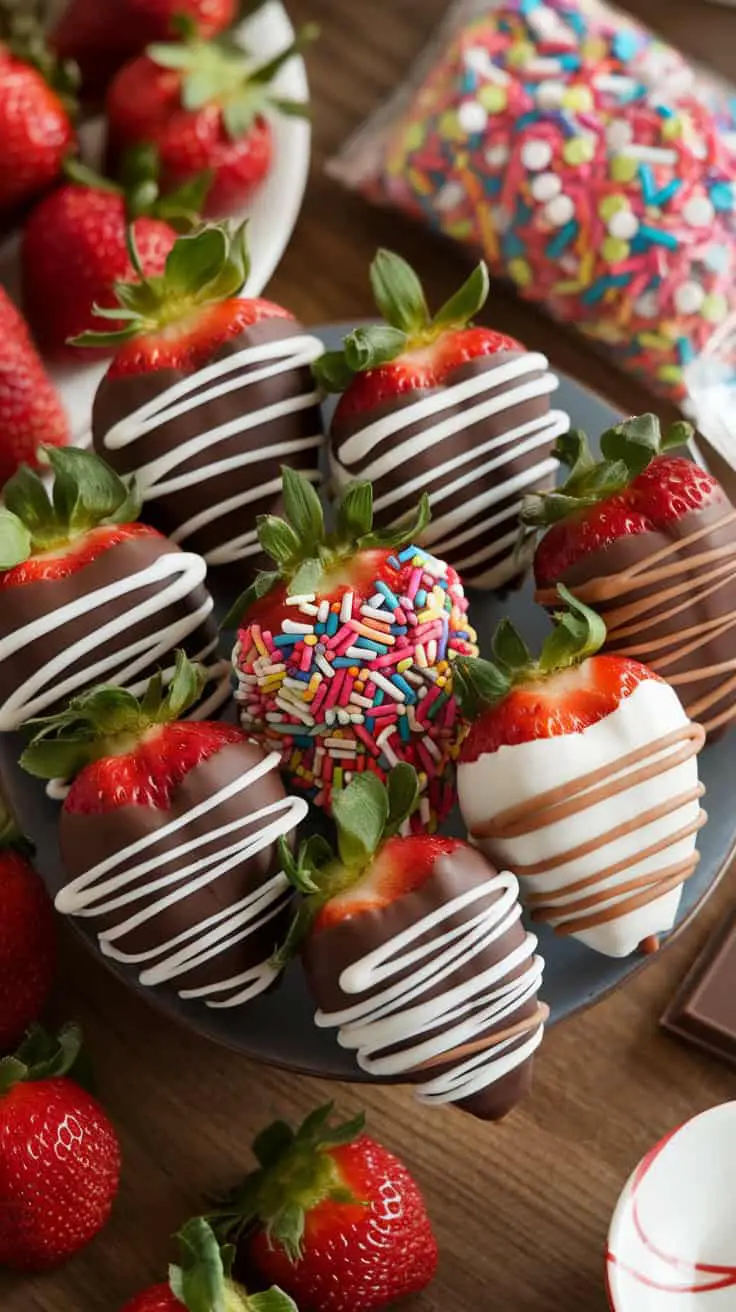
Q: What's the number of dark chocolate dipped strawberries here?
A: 6